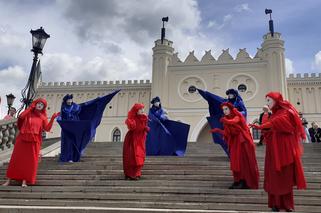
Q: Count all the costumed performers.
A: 7